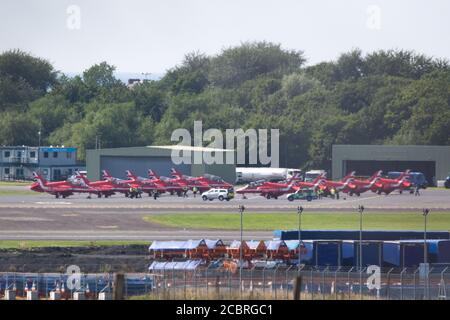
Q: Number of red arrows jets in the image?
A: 11